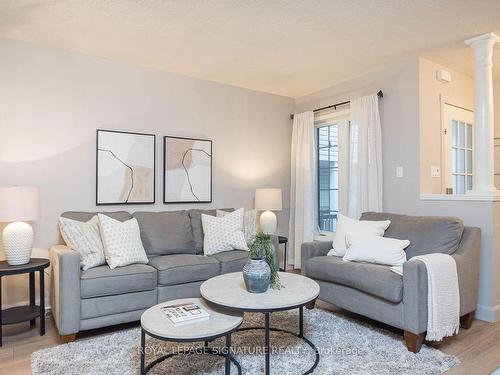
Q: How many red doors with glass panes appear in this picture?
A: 0